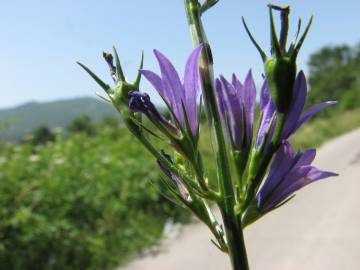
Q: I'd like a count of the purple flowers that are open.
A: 4